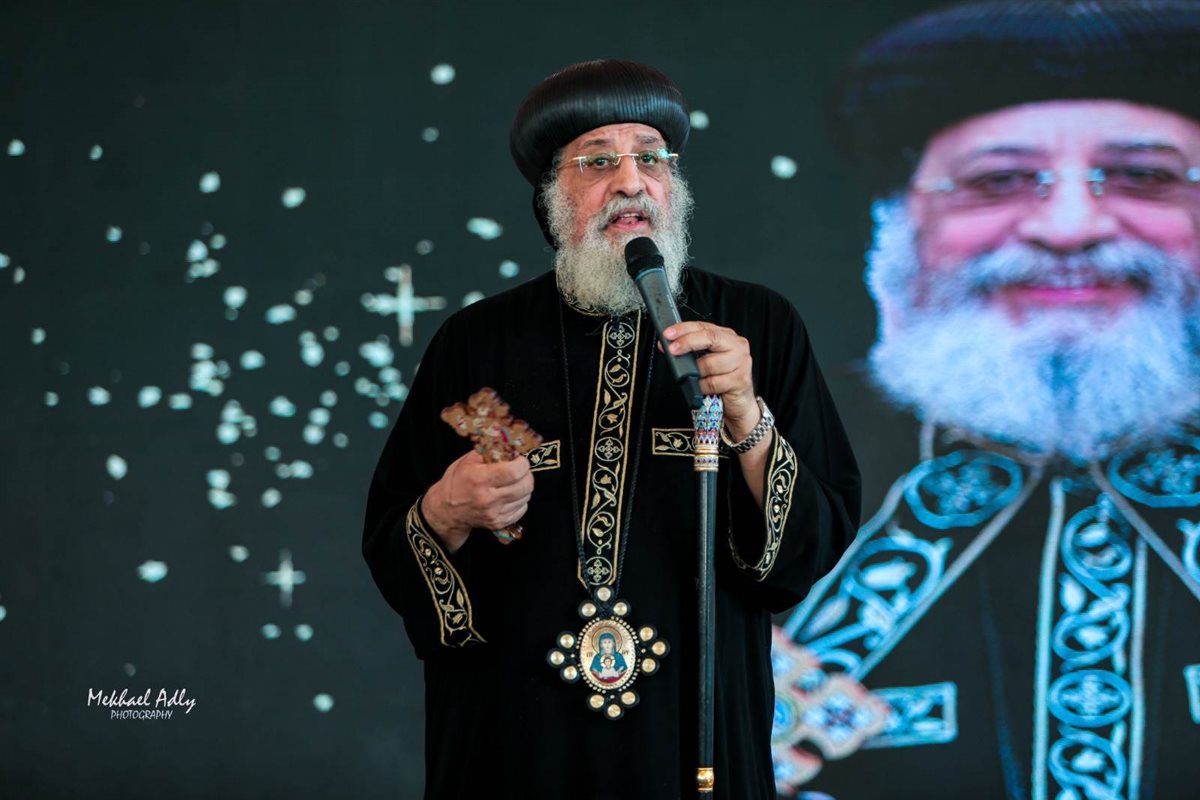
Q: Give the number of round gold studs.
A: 12